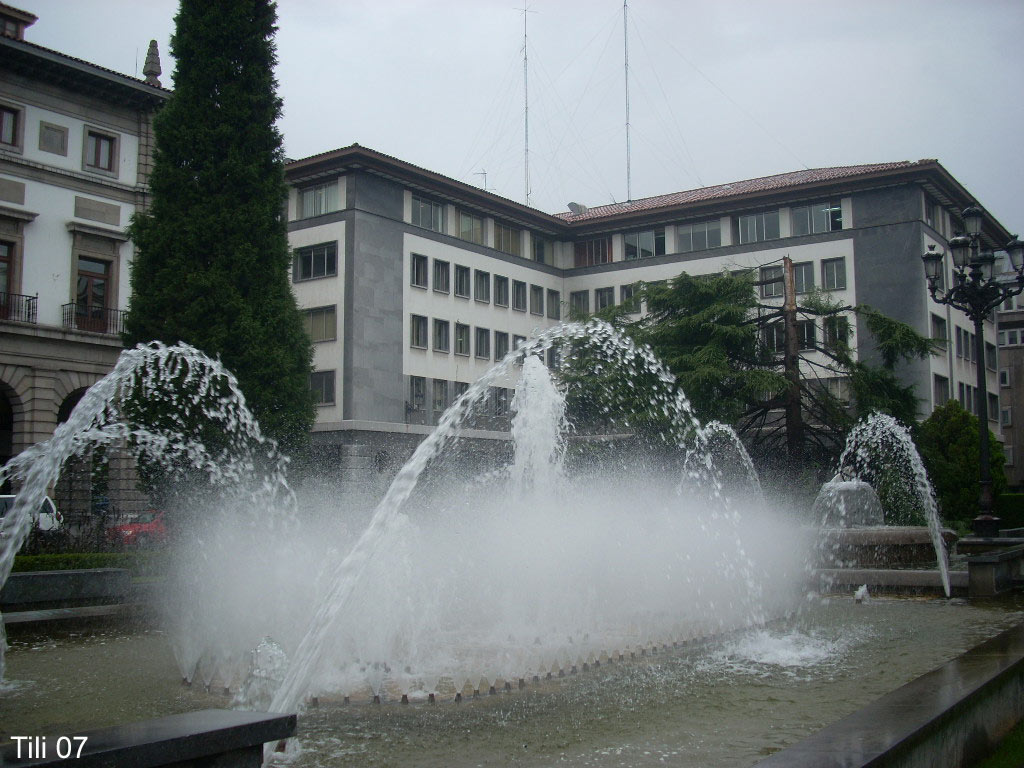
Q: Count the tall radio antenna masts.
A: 2